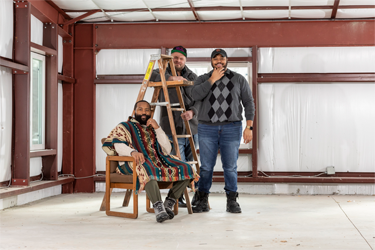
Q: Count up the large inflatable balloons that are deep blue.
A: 0